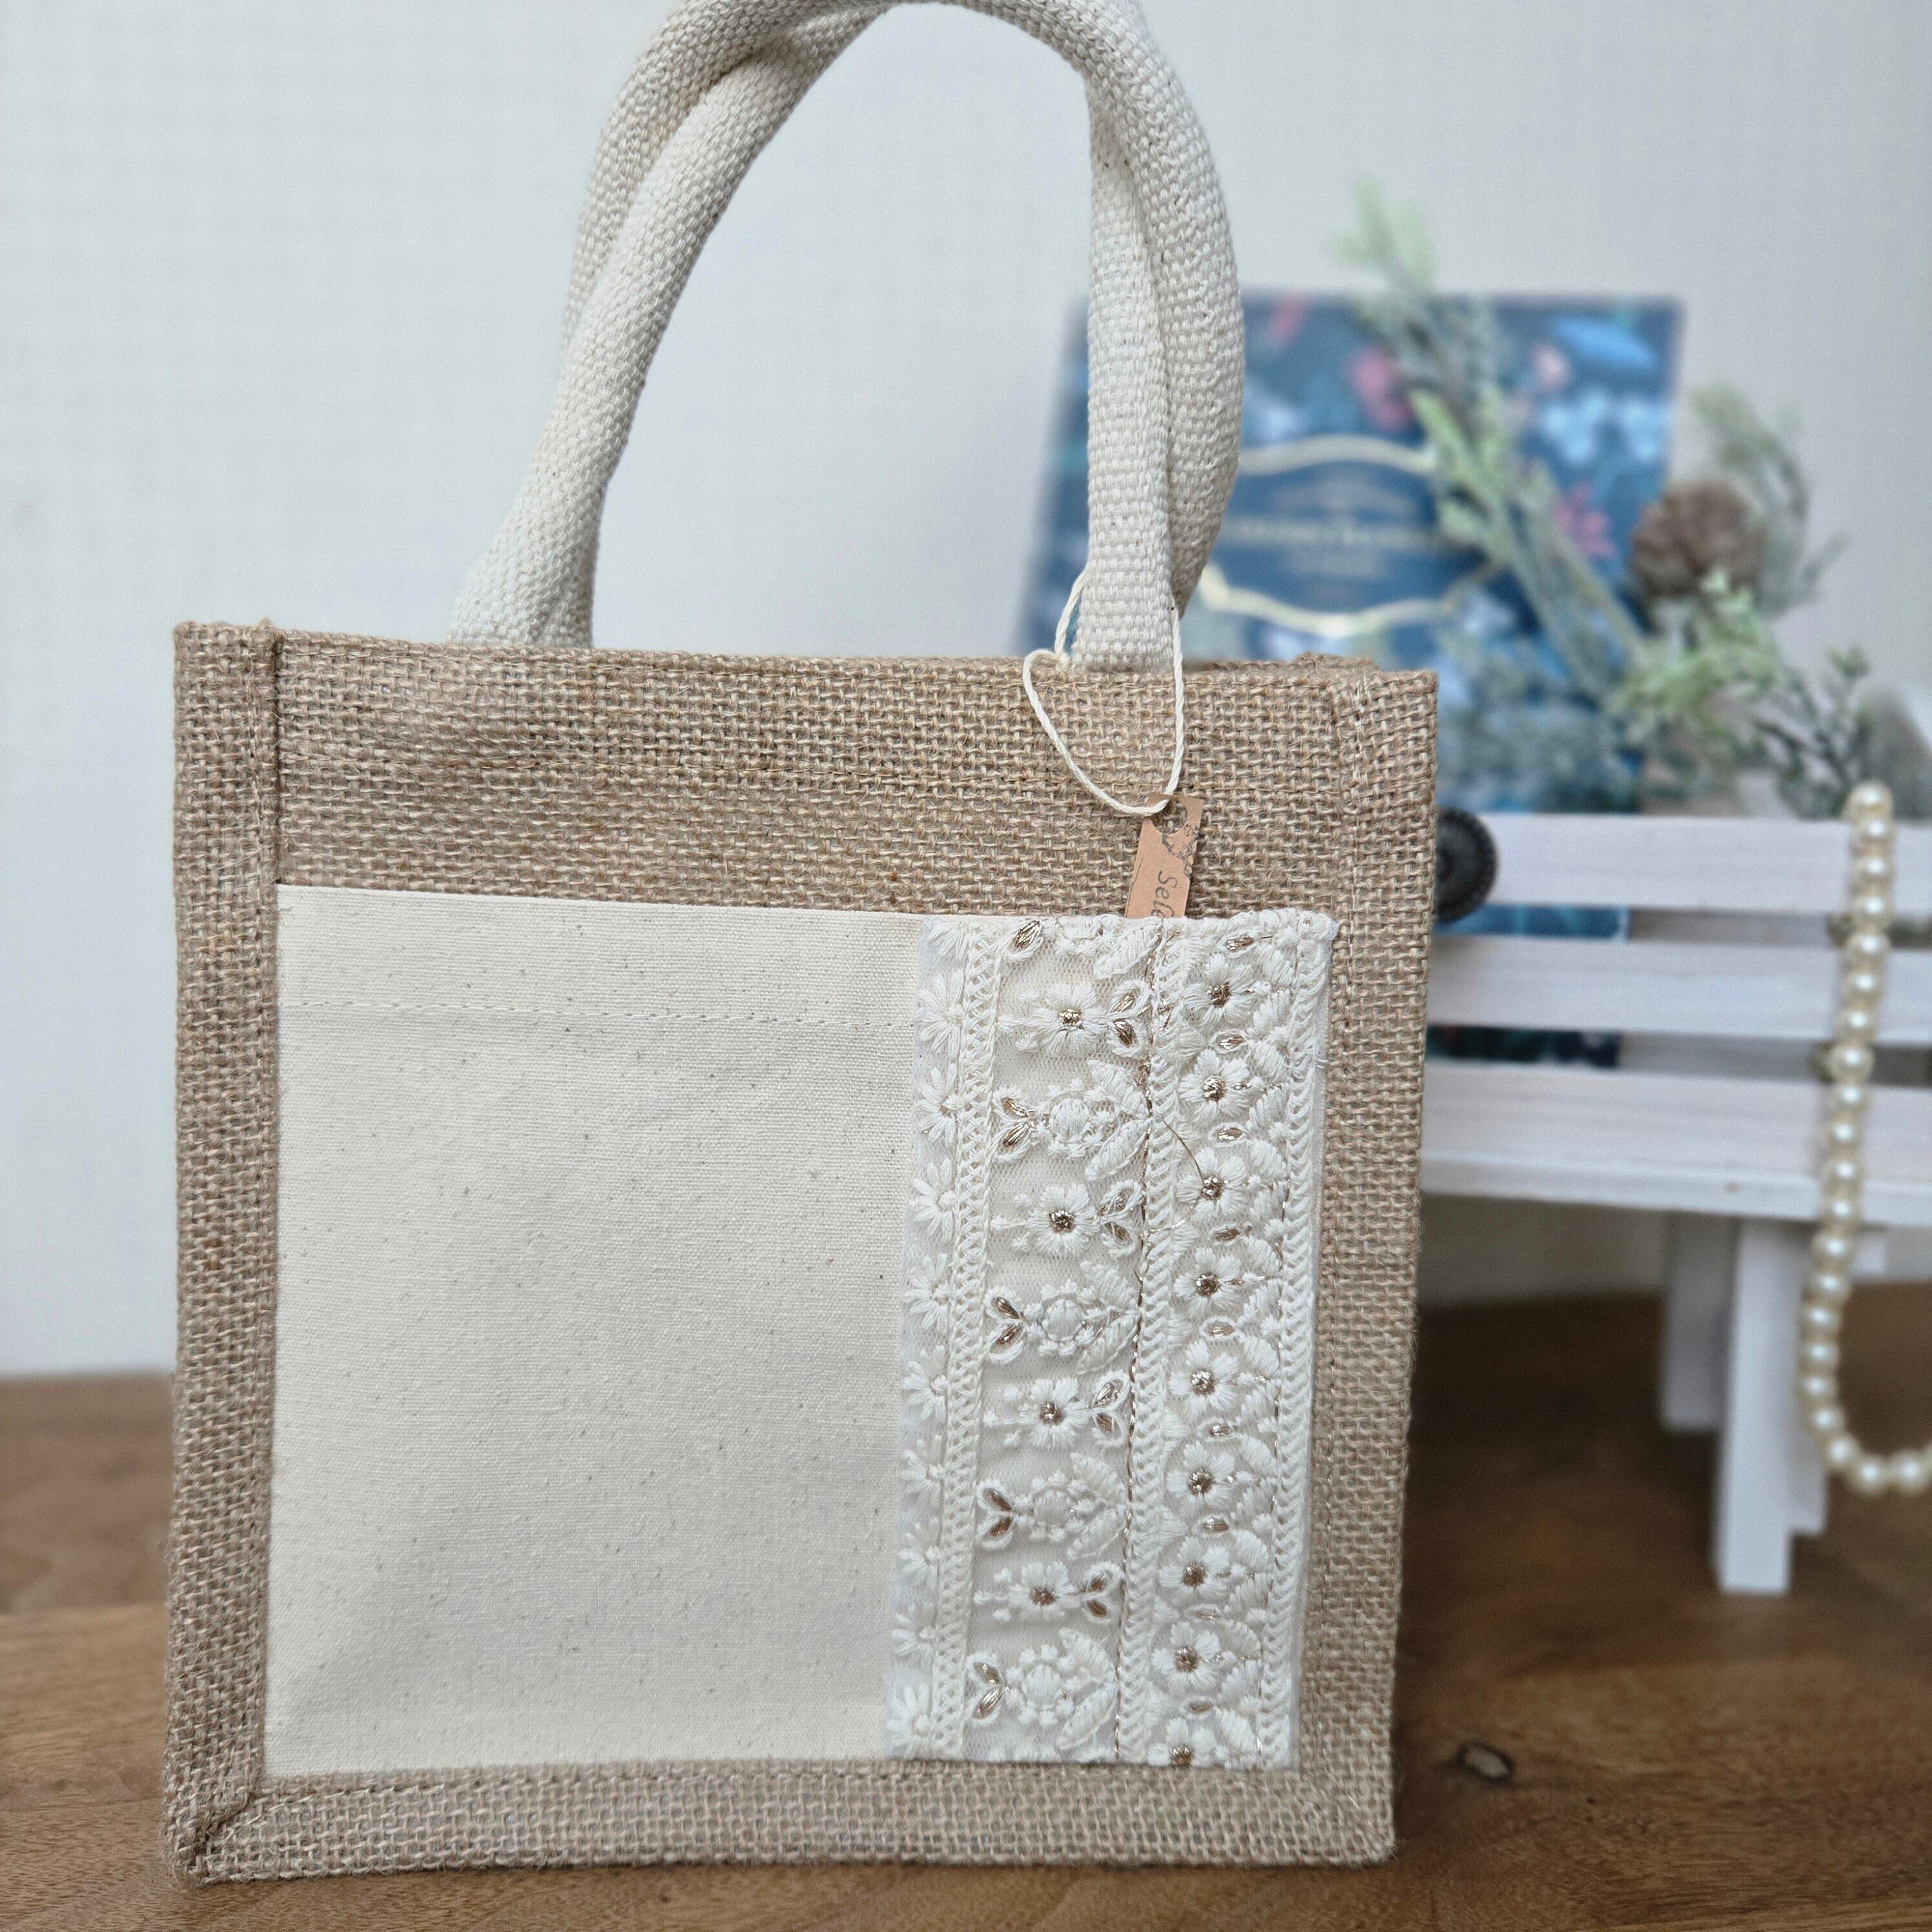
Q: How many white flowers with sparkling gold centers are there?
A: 13